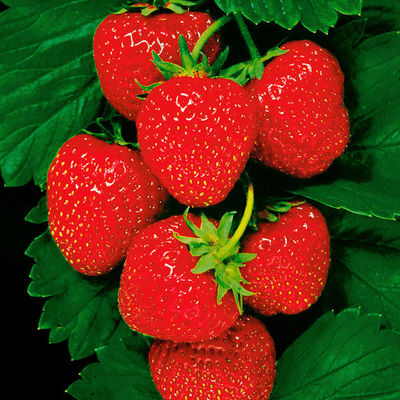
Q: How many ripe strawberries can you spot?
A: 7